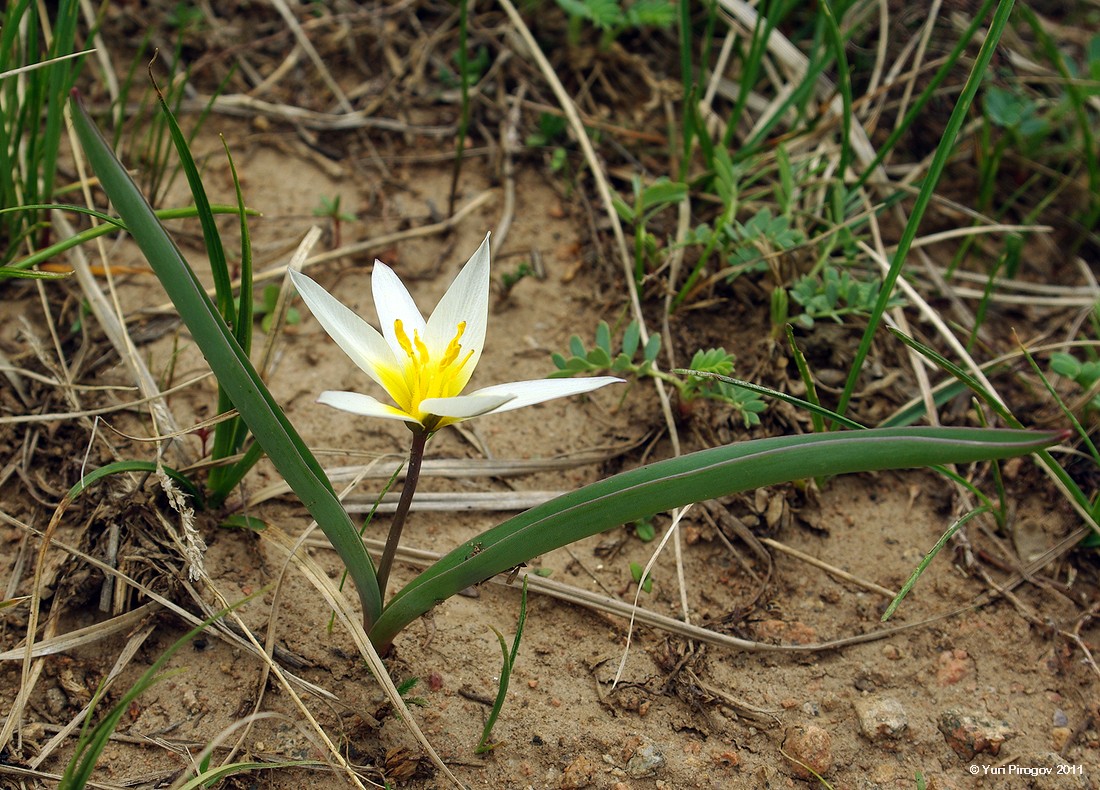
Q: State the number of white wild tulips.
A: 1